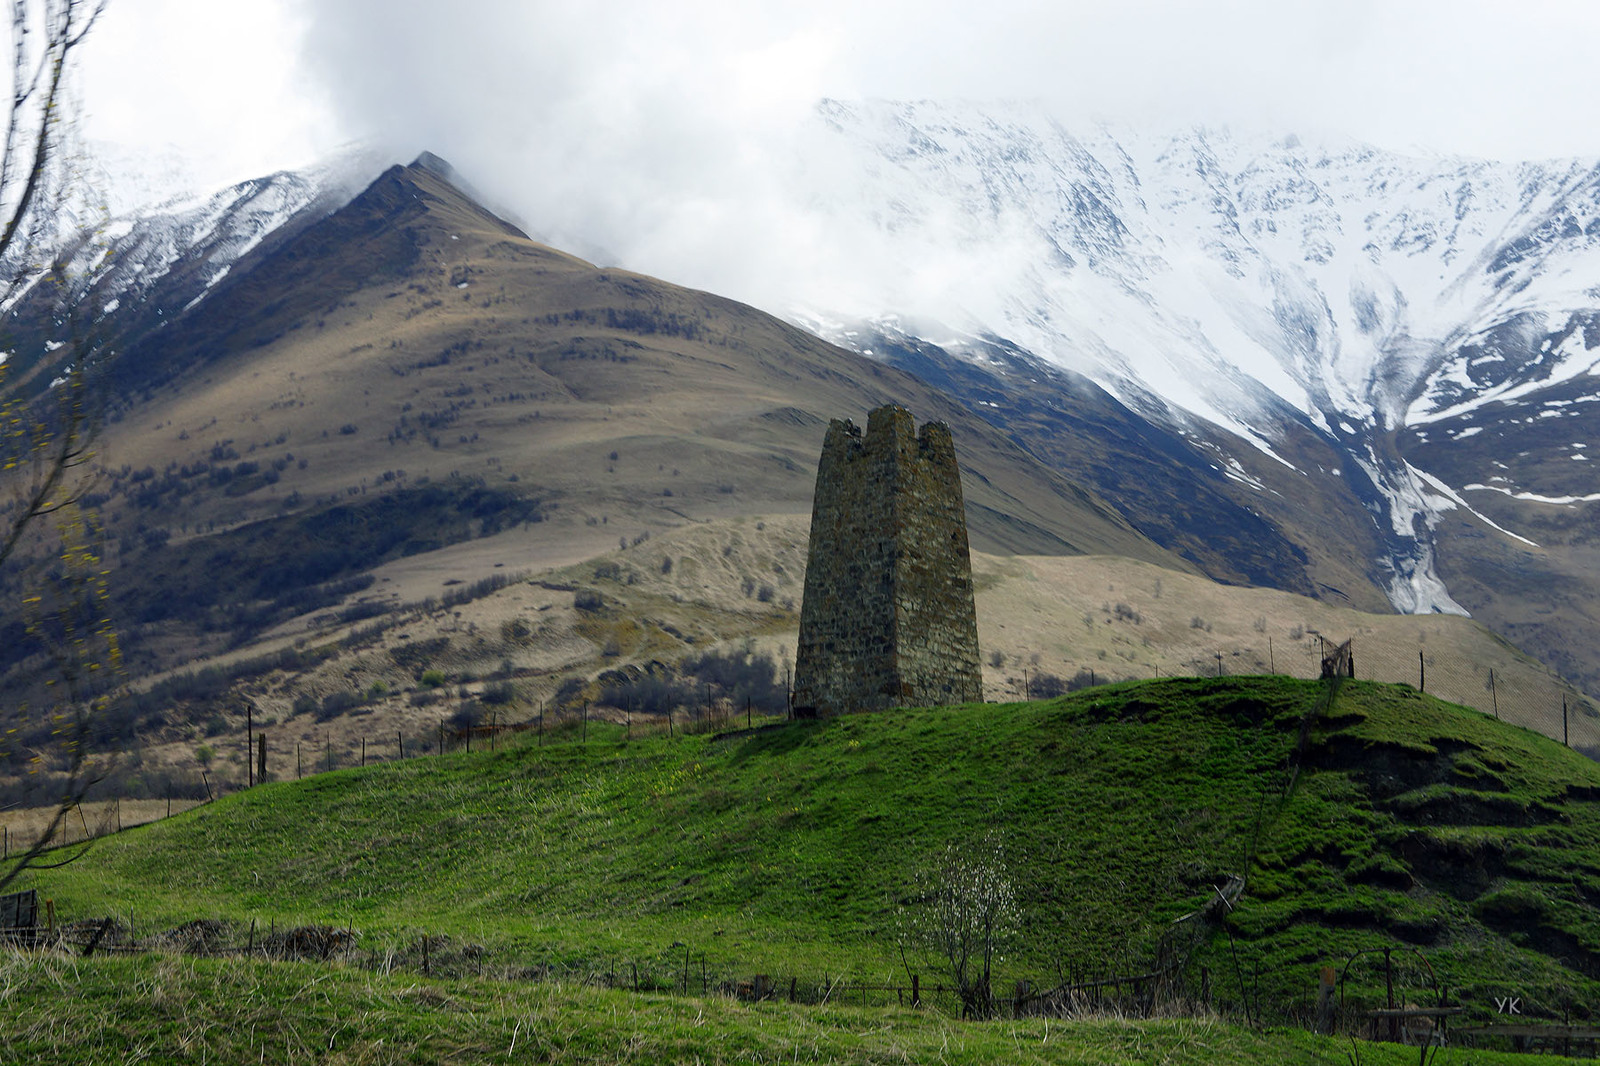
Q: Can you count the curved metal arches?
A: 1